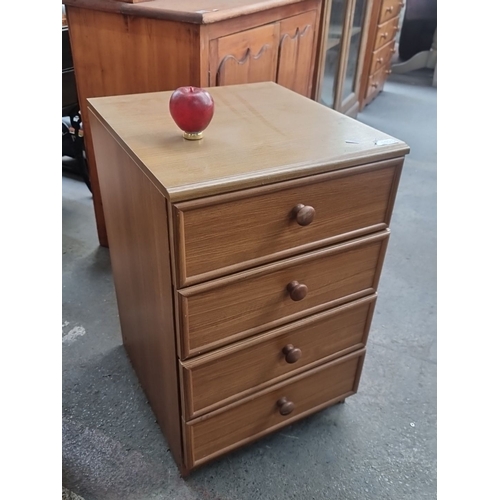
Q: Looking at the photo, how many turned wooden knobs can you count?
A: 4